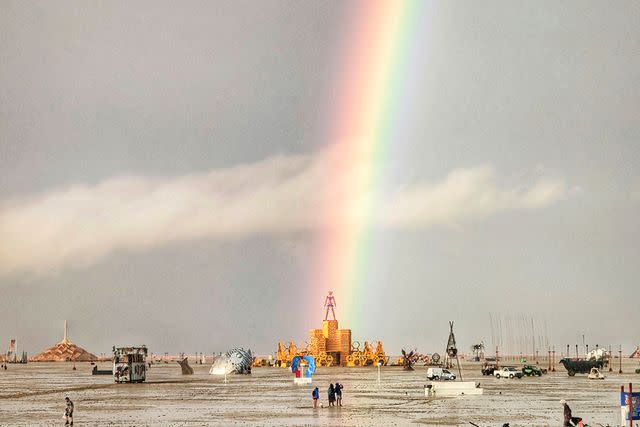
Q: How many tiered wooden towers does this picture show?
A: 1